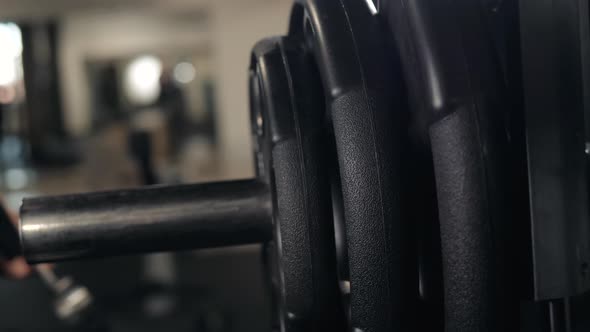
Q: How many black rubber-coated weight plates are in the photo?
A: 3